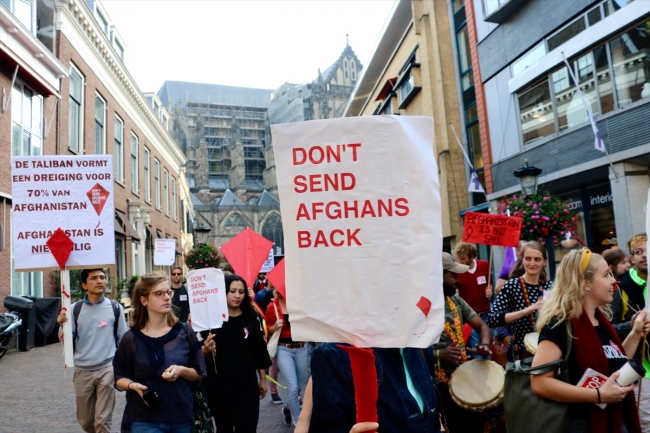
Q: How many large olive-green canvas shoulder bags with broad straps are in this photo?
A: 1